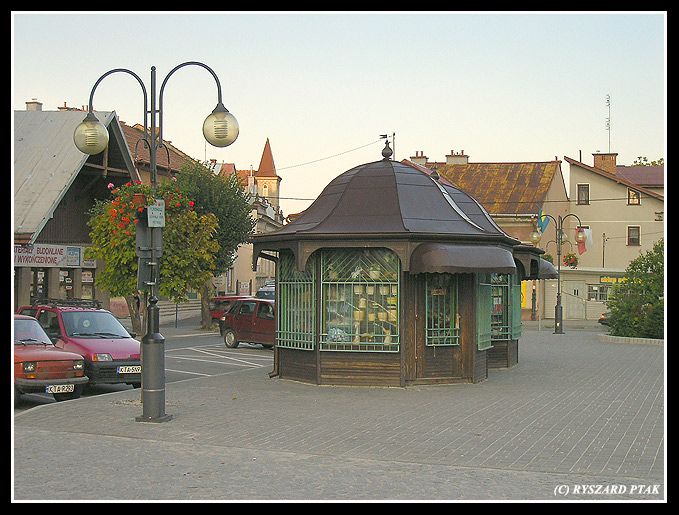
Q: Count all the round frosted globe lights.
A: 4